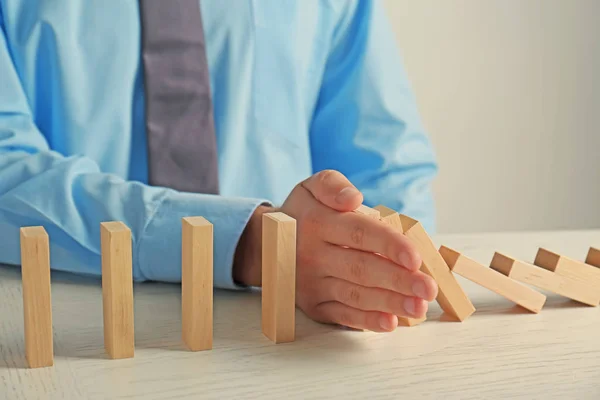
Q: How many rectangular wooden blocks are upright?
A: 4